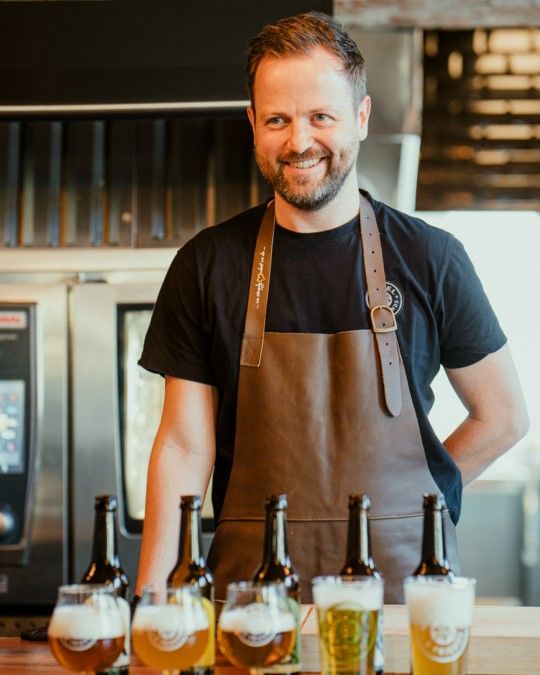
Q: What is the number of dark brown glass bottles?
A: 5